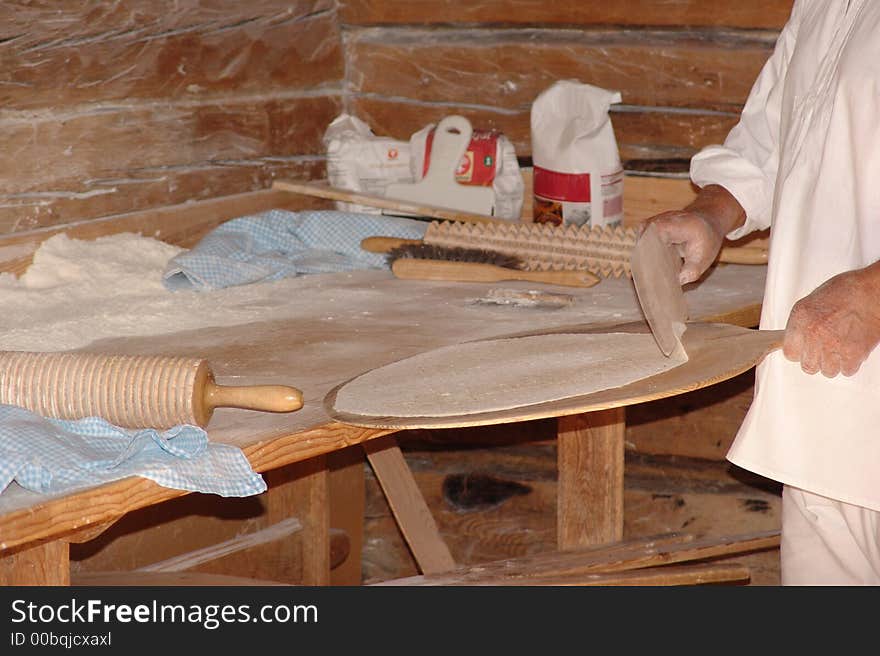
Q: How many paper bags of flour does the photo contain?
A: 3